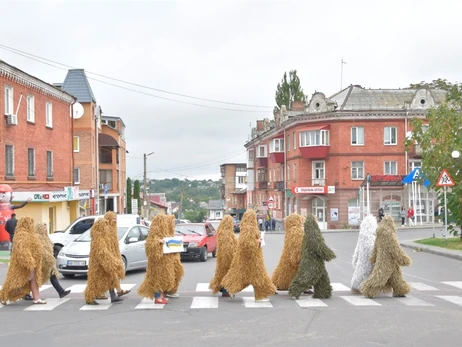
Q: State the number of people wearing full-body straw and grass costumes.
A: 12